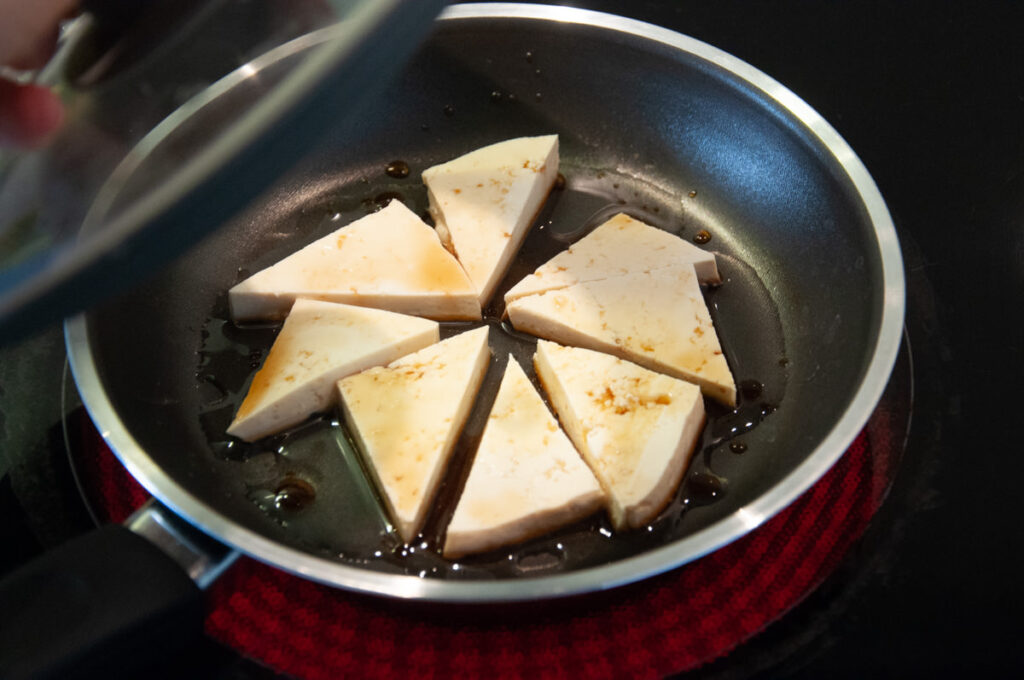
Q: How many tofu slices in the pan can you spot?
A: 8